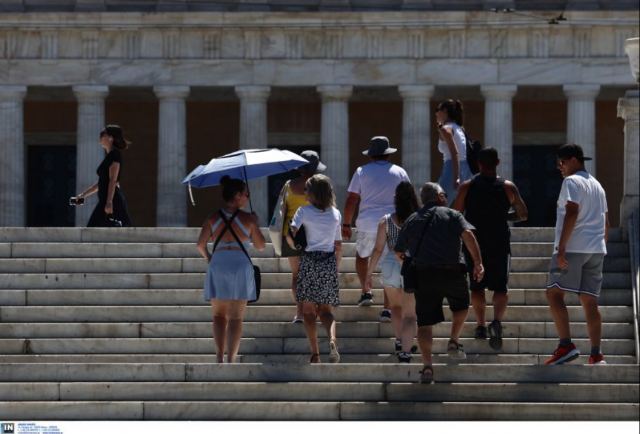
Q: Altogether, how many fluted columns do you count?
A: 8